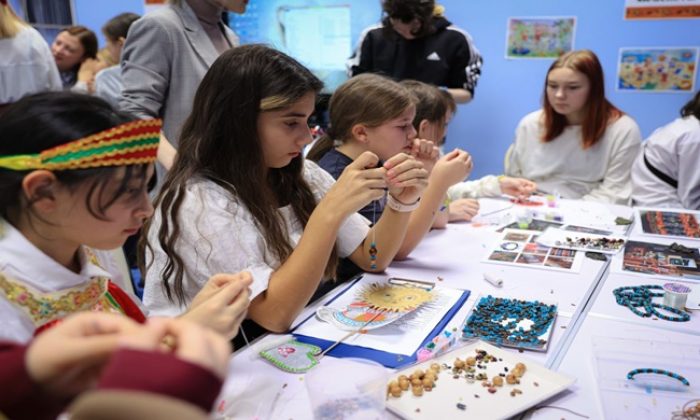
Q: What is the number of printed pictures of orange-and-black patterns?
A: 2